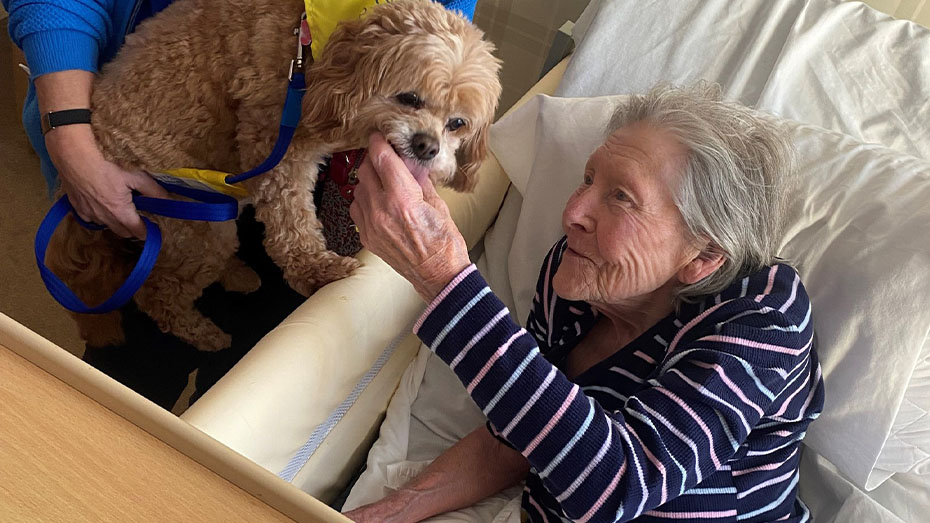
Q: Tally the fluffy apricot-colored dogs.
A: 1